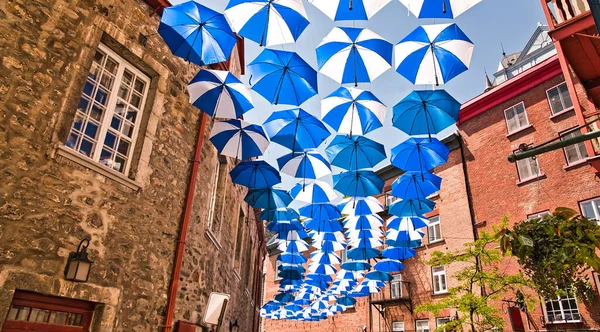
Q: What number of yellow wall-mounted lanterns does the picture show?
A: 0